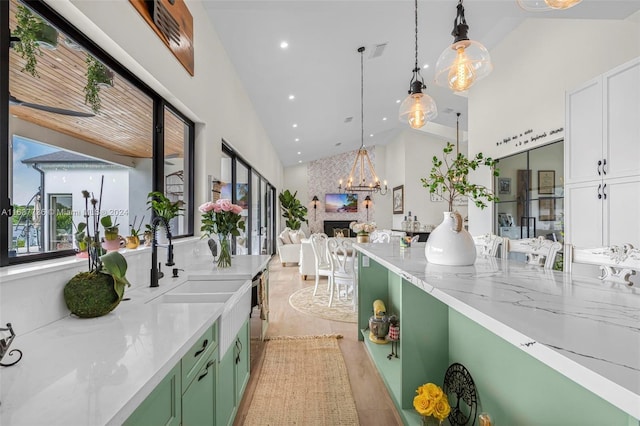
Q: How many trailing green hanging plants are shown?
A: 2